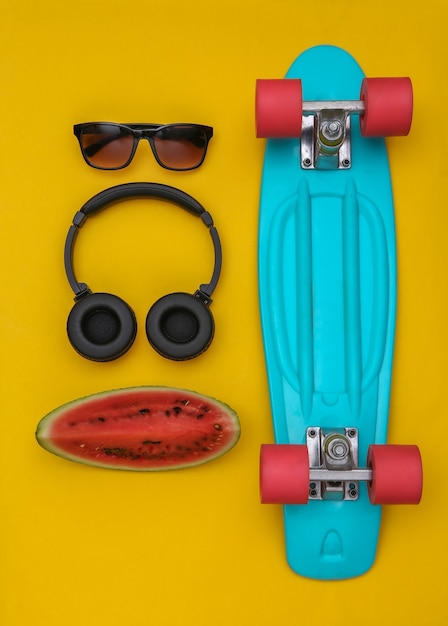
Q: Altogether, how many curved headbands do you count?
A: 1